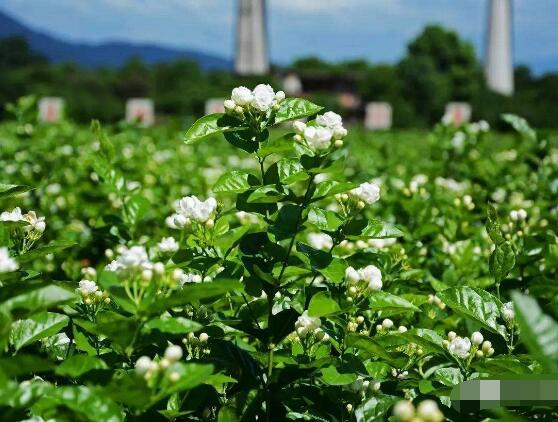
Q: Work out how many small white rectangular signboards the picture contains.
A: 5